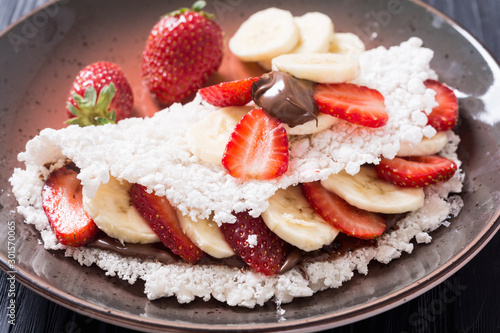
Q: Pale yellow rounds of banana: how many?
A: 11